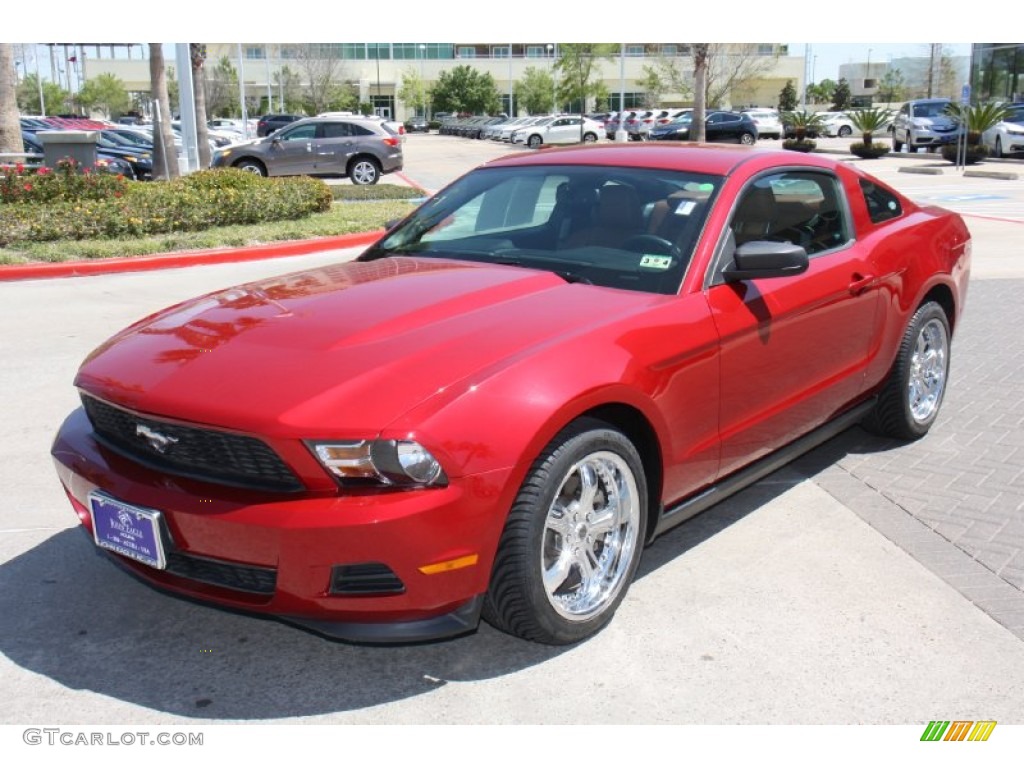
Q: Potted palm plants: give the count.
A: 3